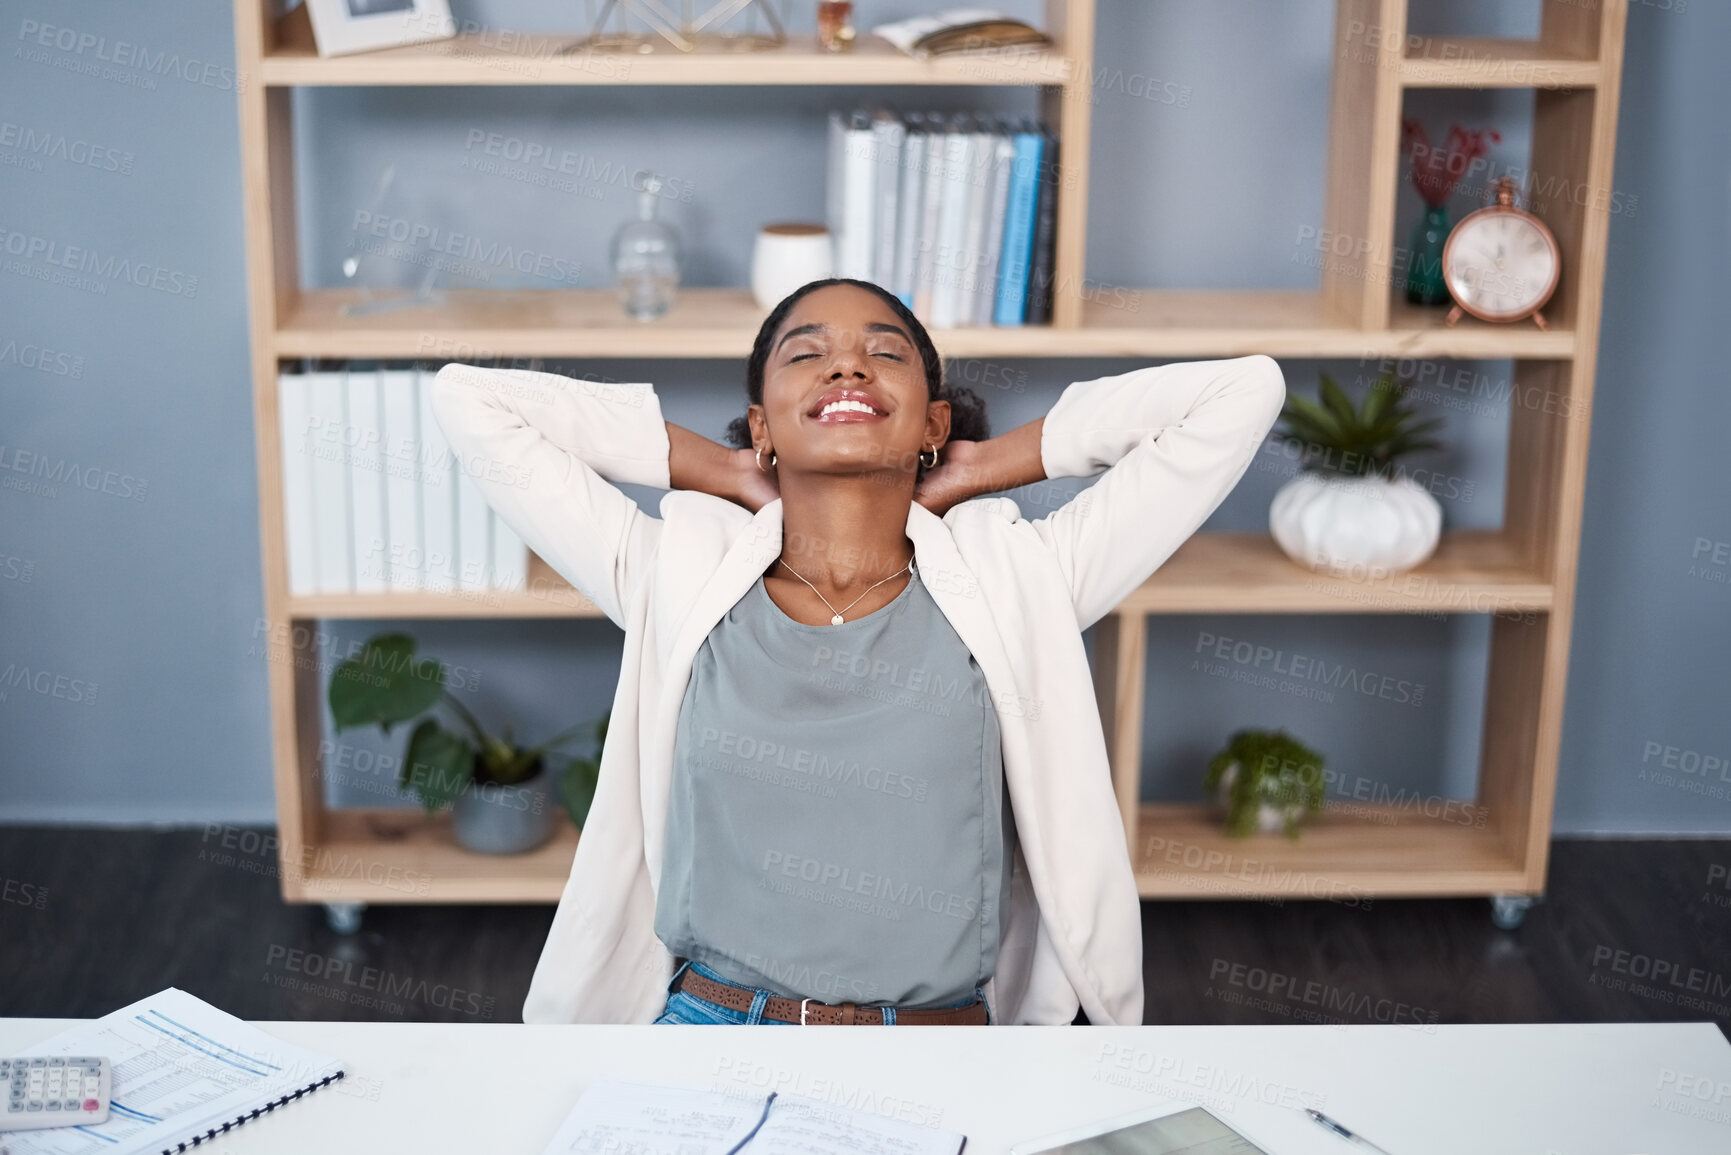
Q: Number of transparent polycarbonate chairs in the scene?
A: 0